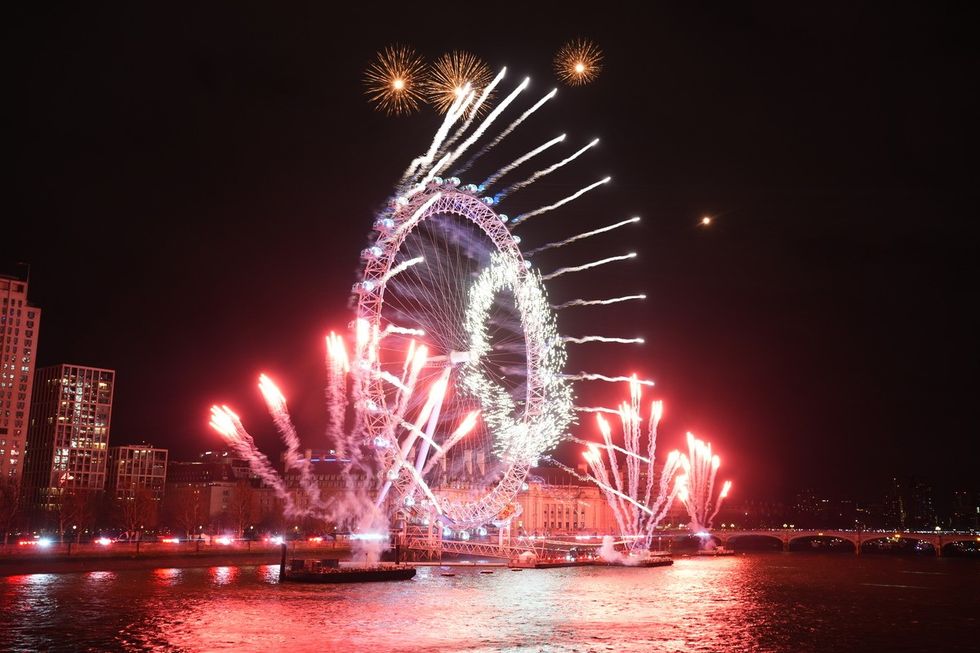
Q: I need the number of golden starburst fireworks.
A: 3